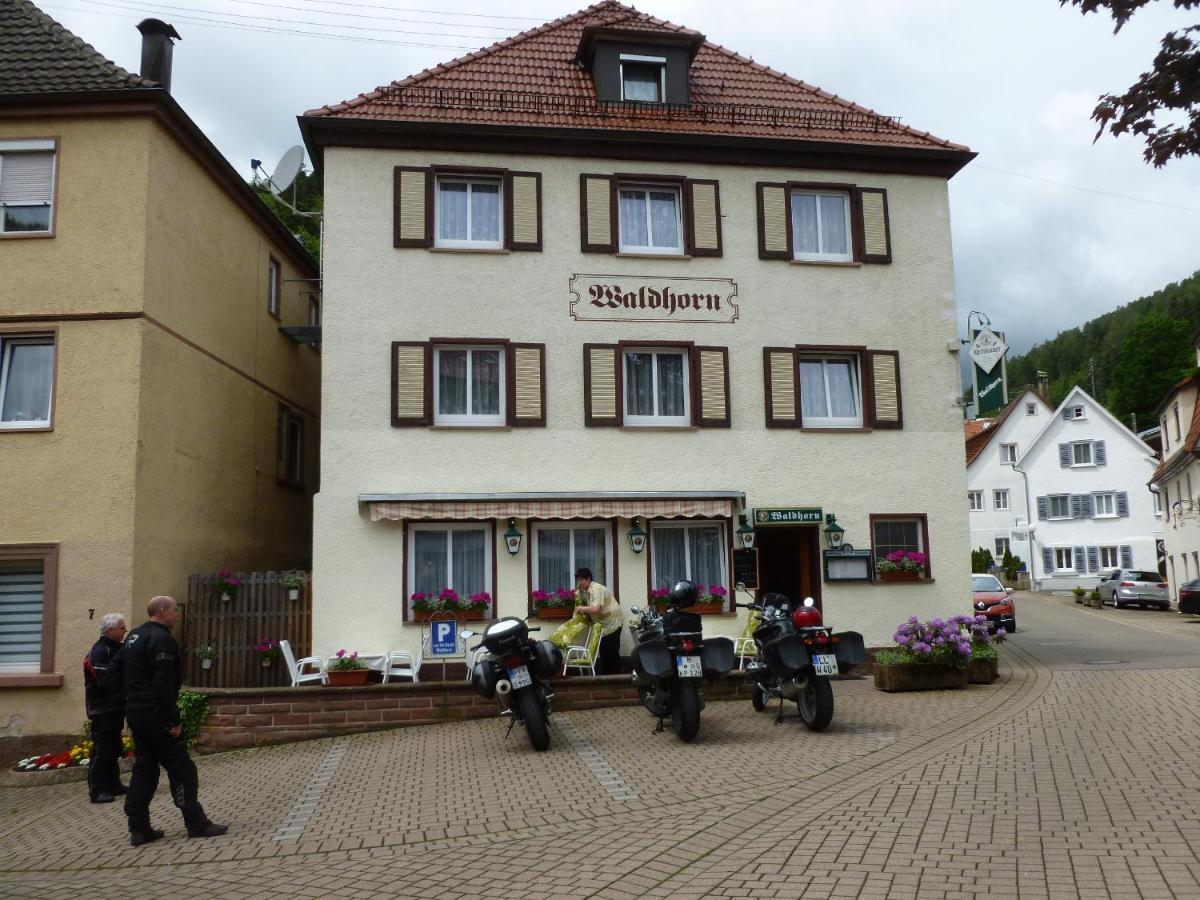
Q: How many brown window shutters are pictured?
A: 12